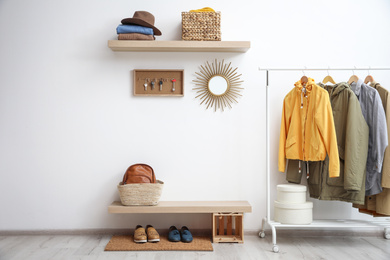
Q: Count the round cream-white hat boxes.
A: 2